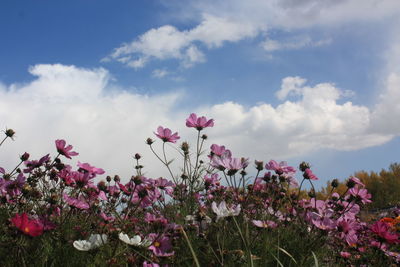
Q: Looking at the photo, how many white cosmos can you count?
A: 3